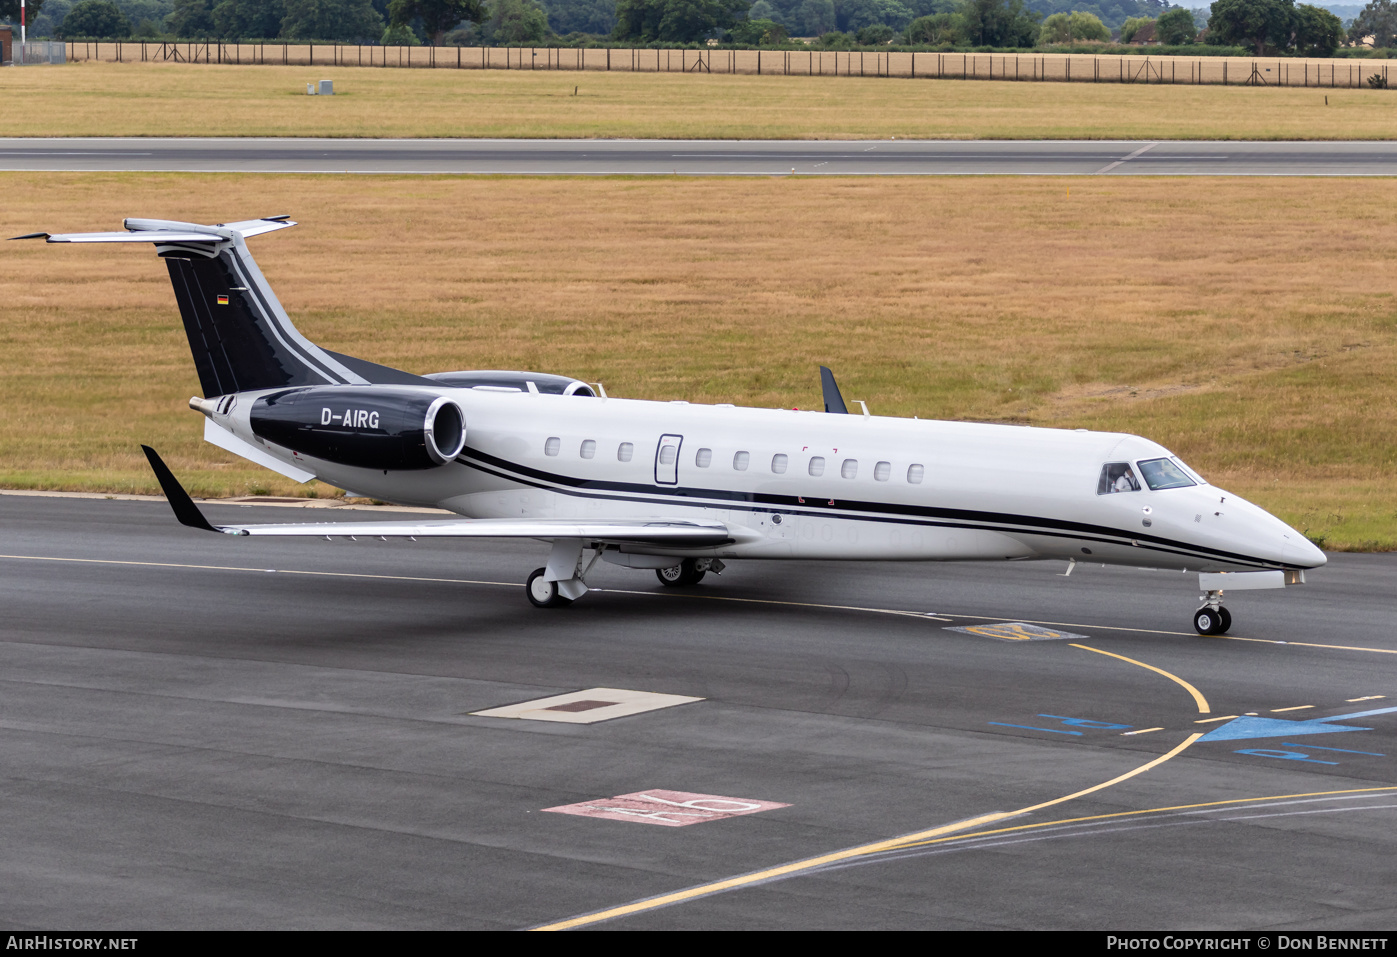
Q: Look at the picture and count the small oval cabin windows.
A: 11